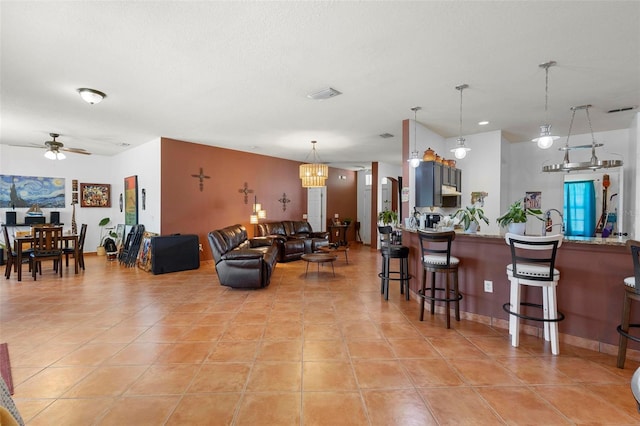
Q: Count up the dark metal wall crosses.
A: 3